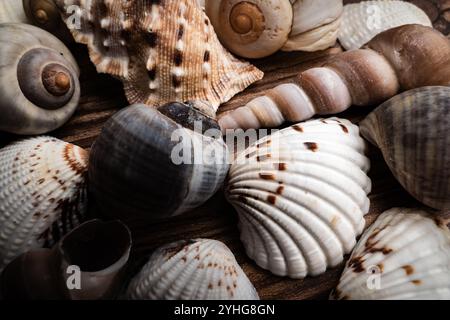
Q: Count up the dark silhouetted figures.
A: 0